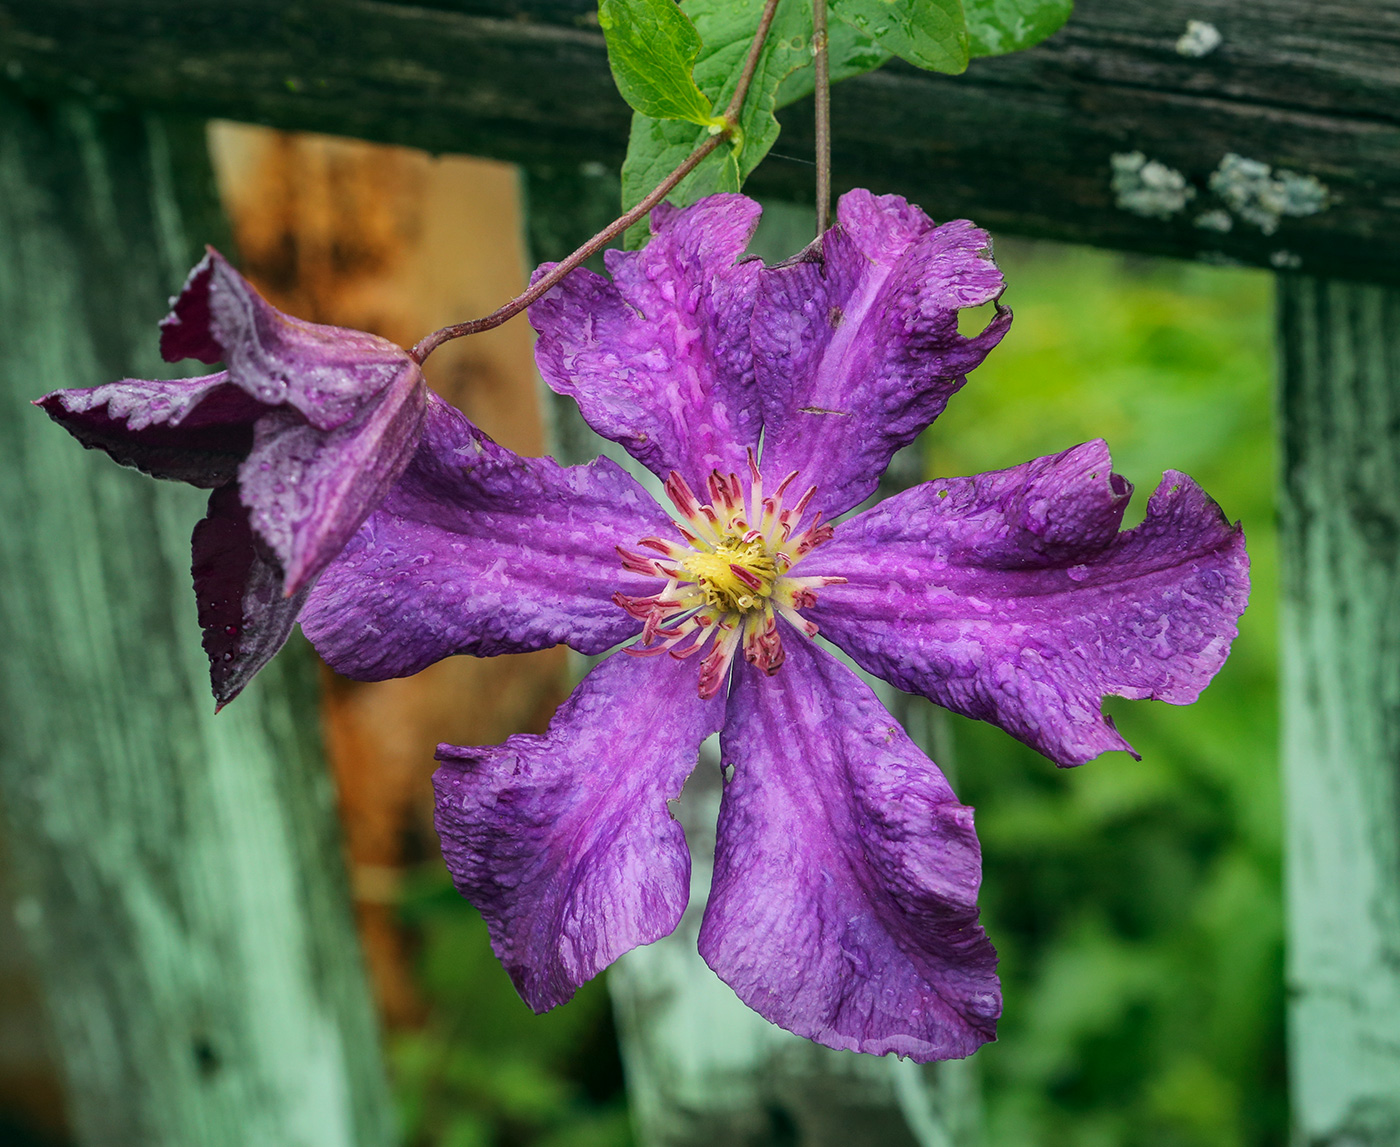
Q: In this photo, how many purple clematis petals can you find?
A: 10